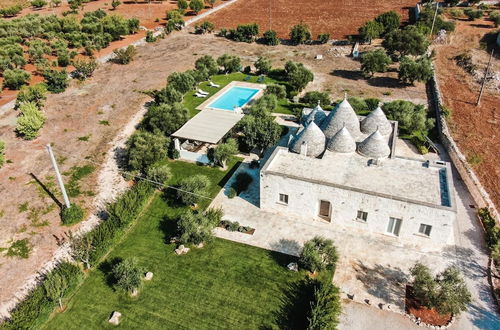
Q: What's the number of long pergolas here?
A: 1